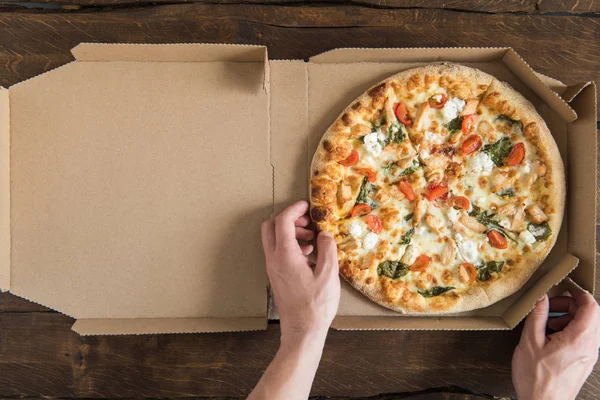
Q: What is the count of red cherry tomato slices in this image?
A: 15